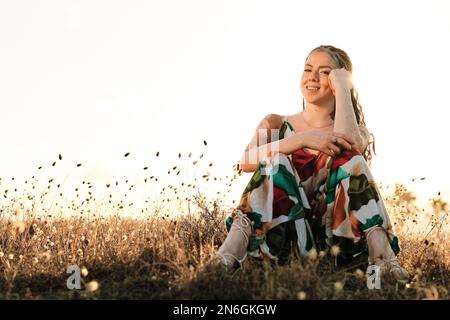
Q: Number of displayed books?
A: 0